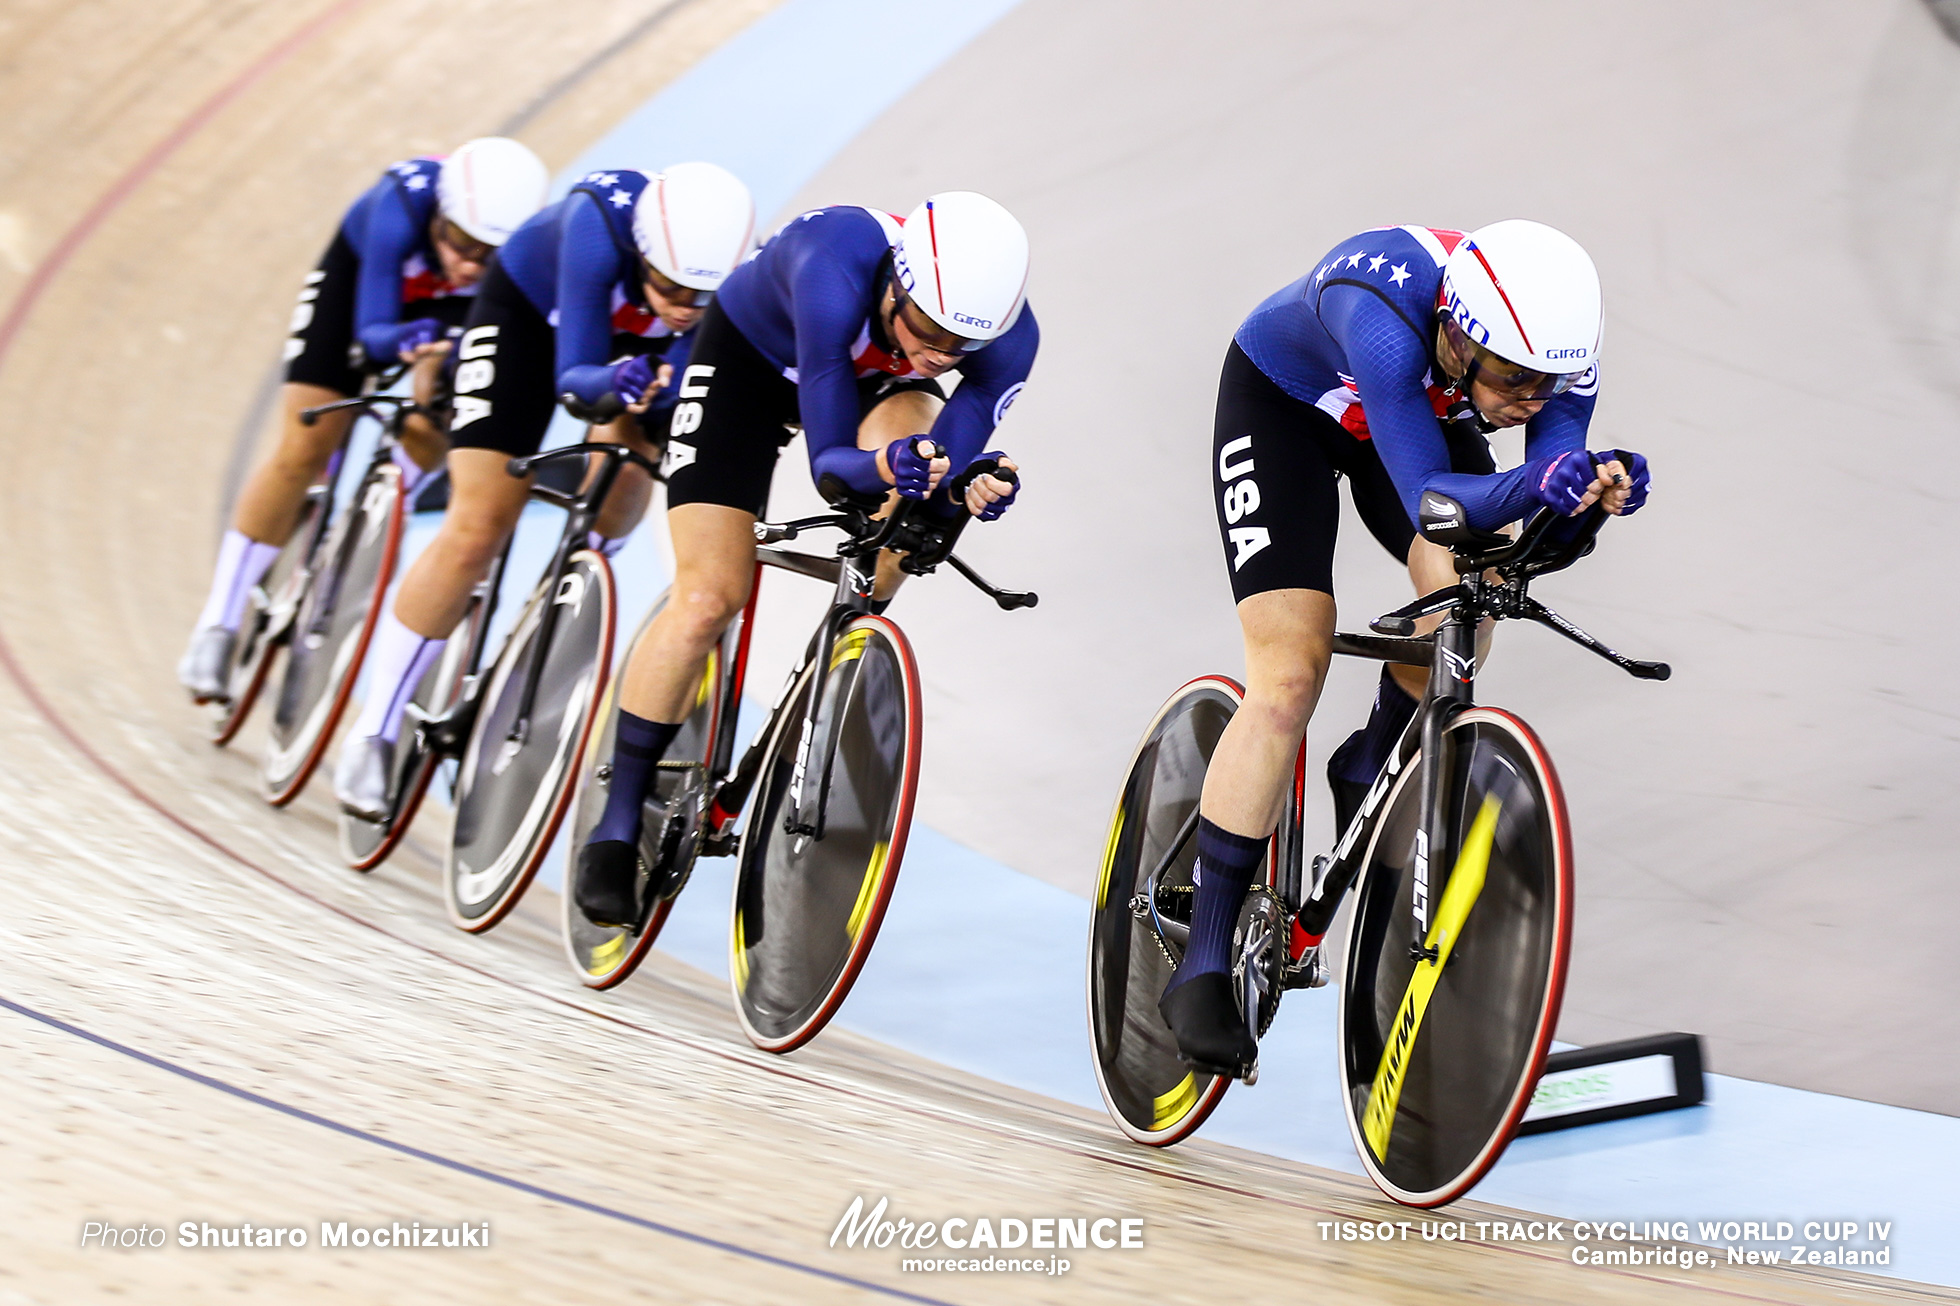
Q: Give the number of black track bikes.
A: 4